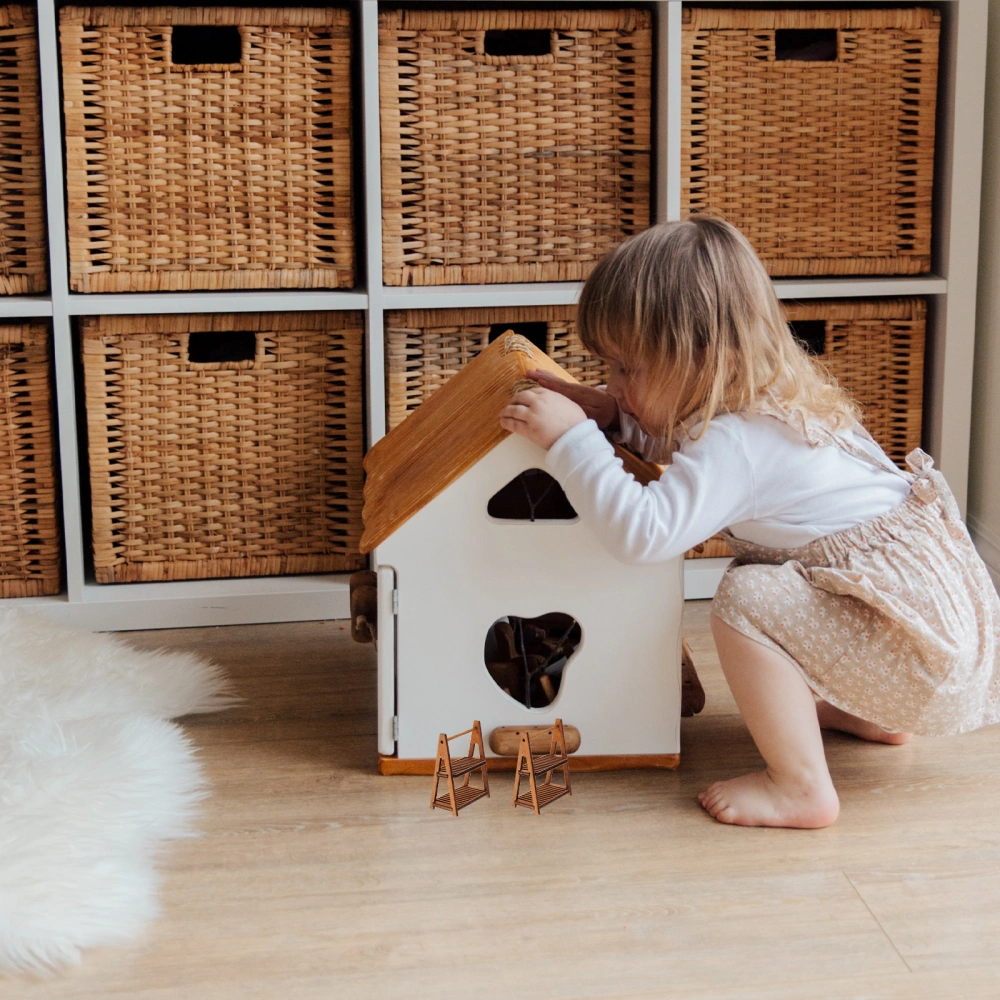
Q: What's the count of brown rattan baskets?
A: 8